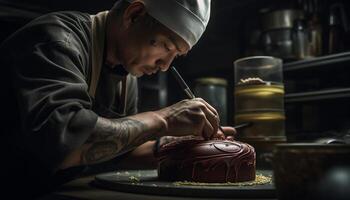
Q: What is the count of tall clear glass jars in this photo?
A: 1